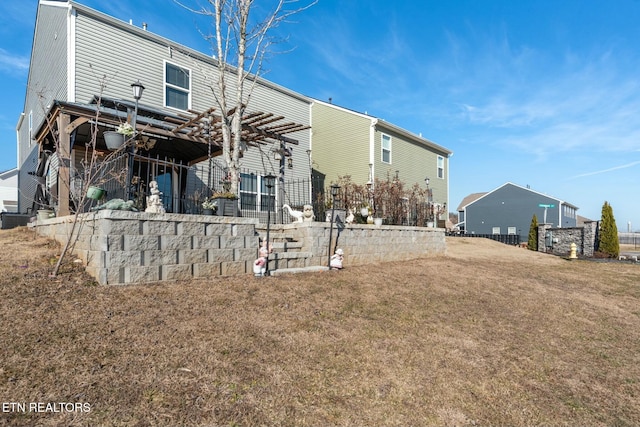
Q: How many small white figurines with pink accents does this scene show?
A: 2